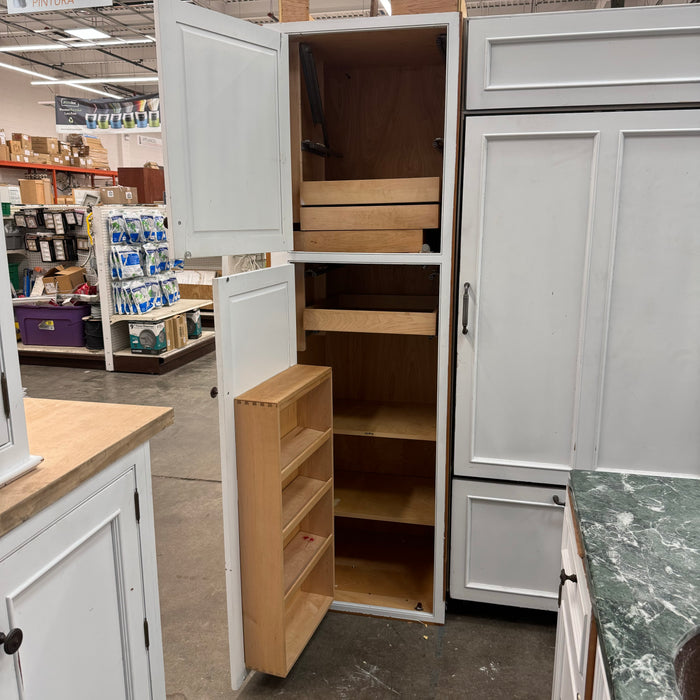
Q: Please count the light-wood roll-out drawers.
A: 4